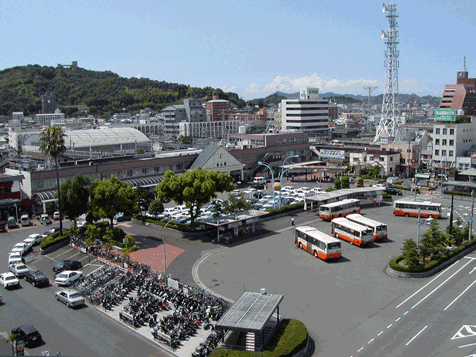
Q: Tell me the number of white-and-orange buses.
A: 5